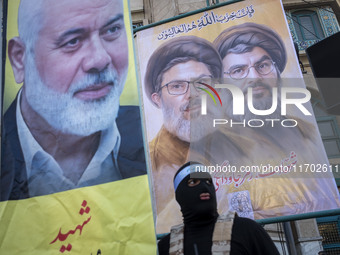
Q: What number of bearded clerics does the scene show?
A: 2